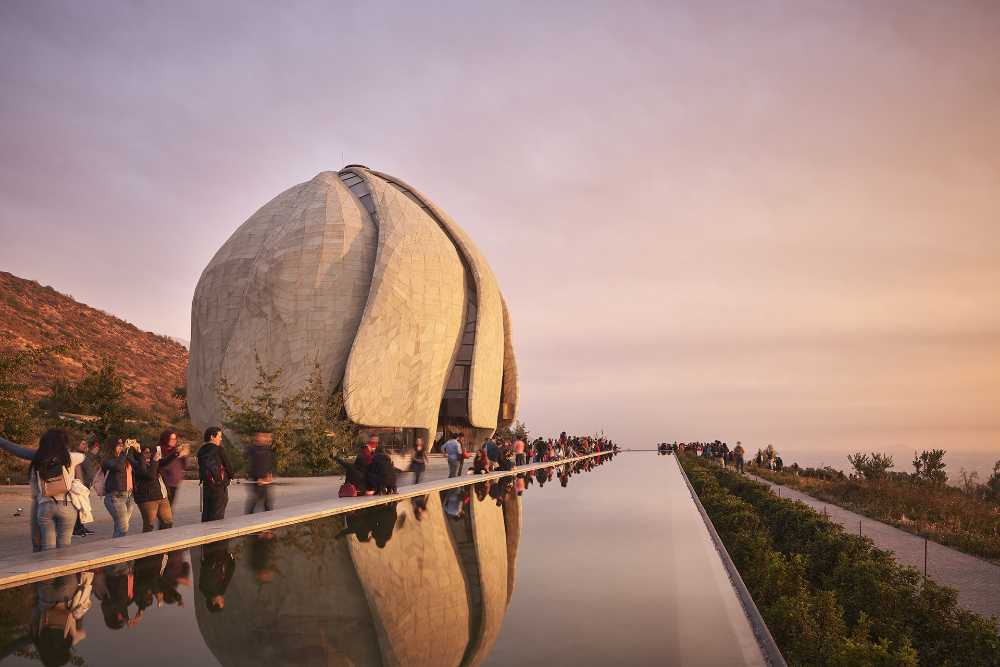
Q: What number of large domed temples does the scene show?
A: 1